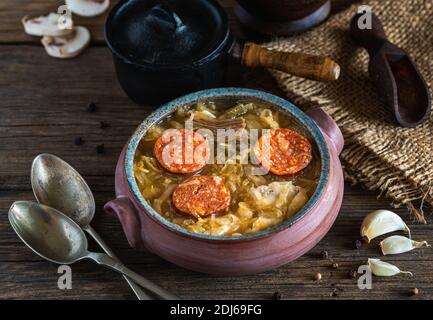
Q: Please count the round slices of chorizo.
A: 3